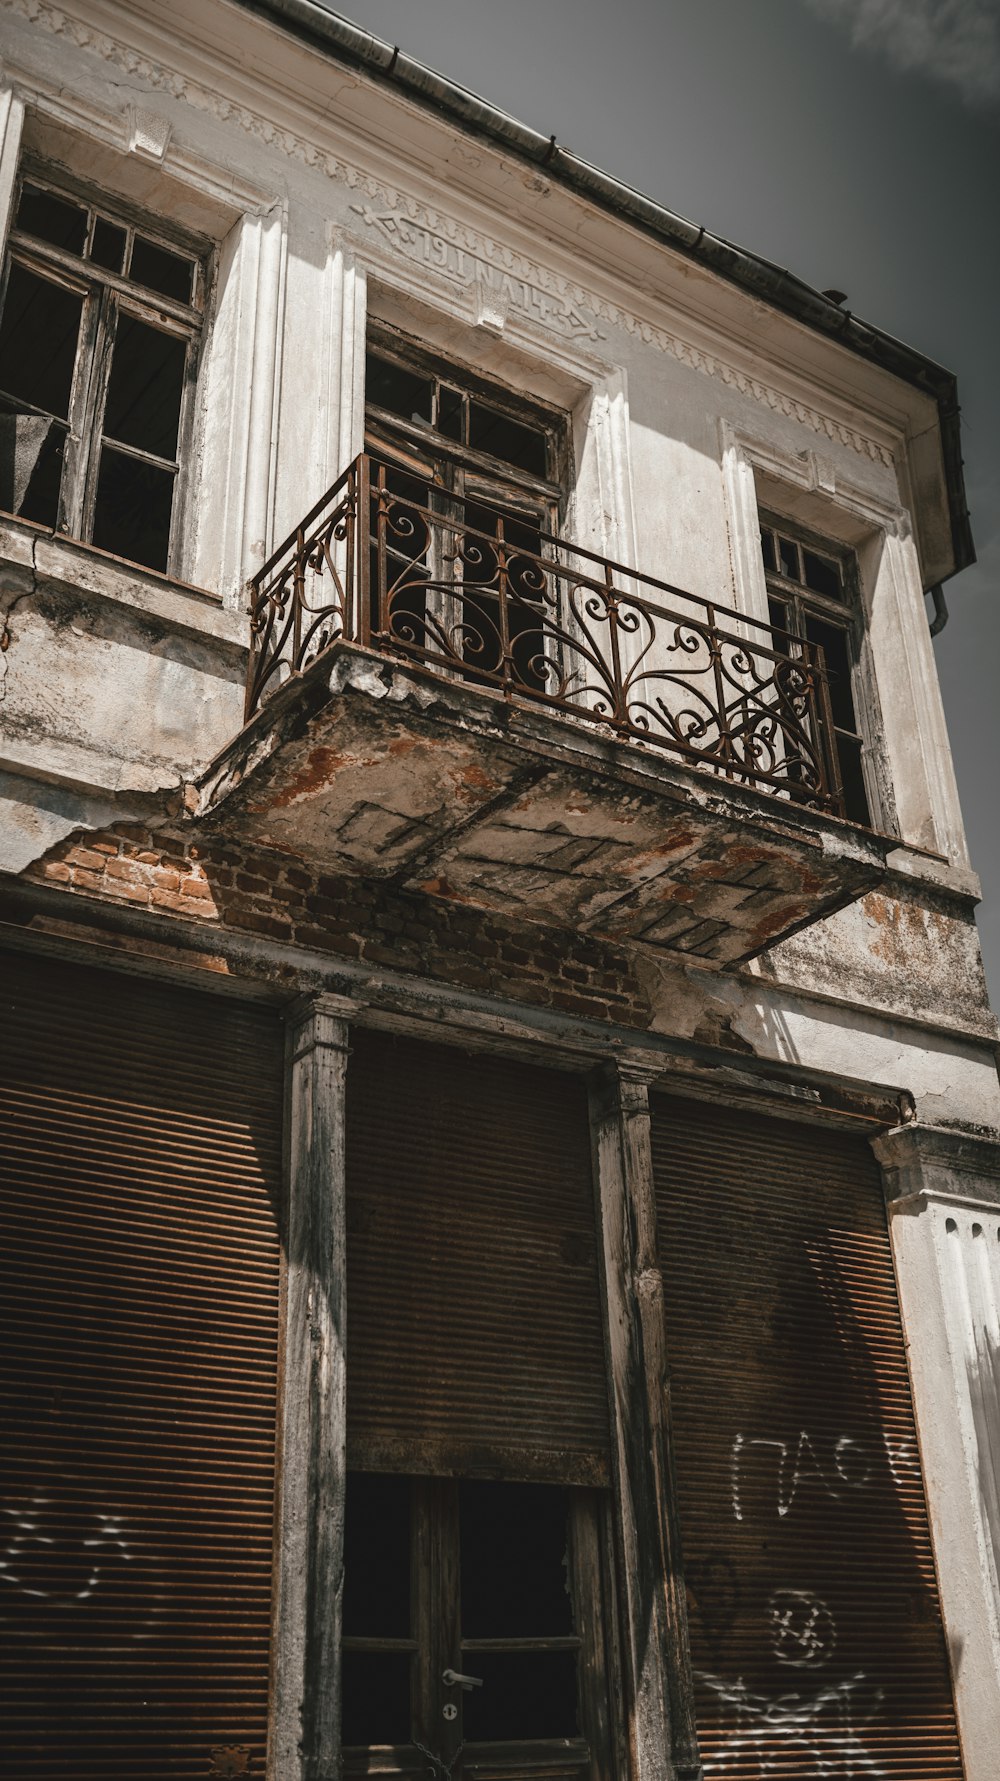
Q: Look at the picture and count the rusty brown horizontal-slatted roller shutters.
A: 3